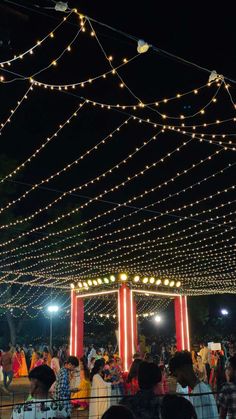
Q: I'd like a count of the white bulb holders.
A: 3